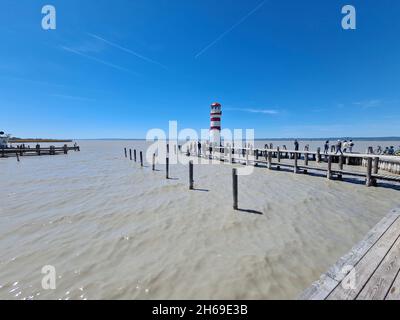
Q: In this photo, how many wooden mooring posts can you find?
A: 8